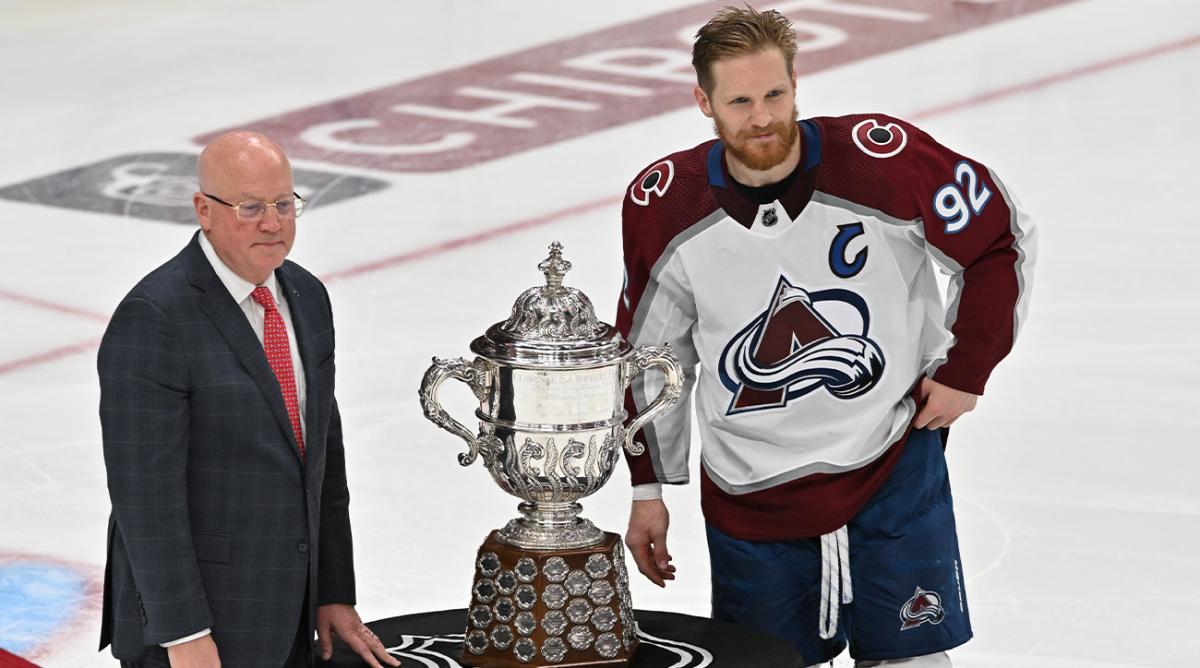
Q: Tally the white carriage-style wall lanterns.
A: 0